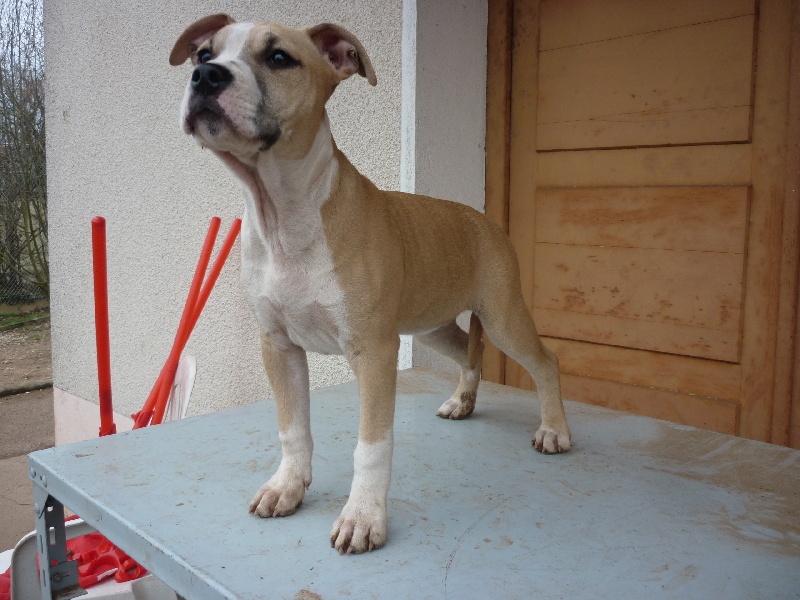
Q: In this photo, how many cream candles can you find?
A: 0